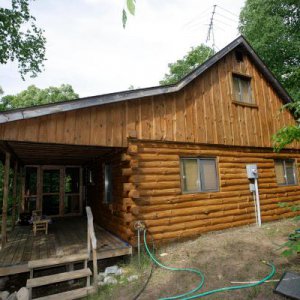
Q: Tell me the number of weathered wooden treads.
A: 3